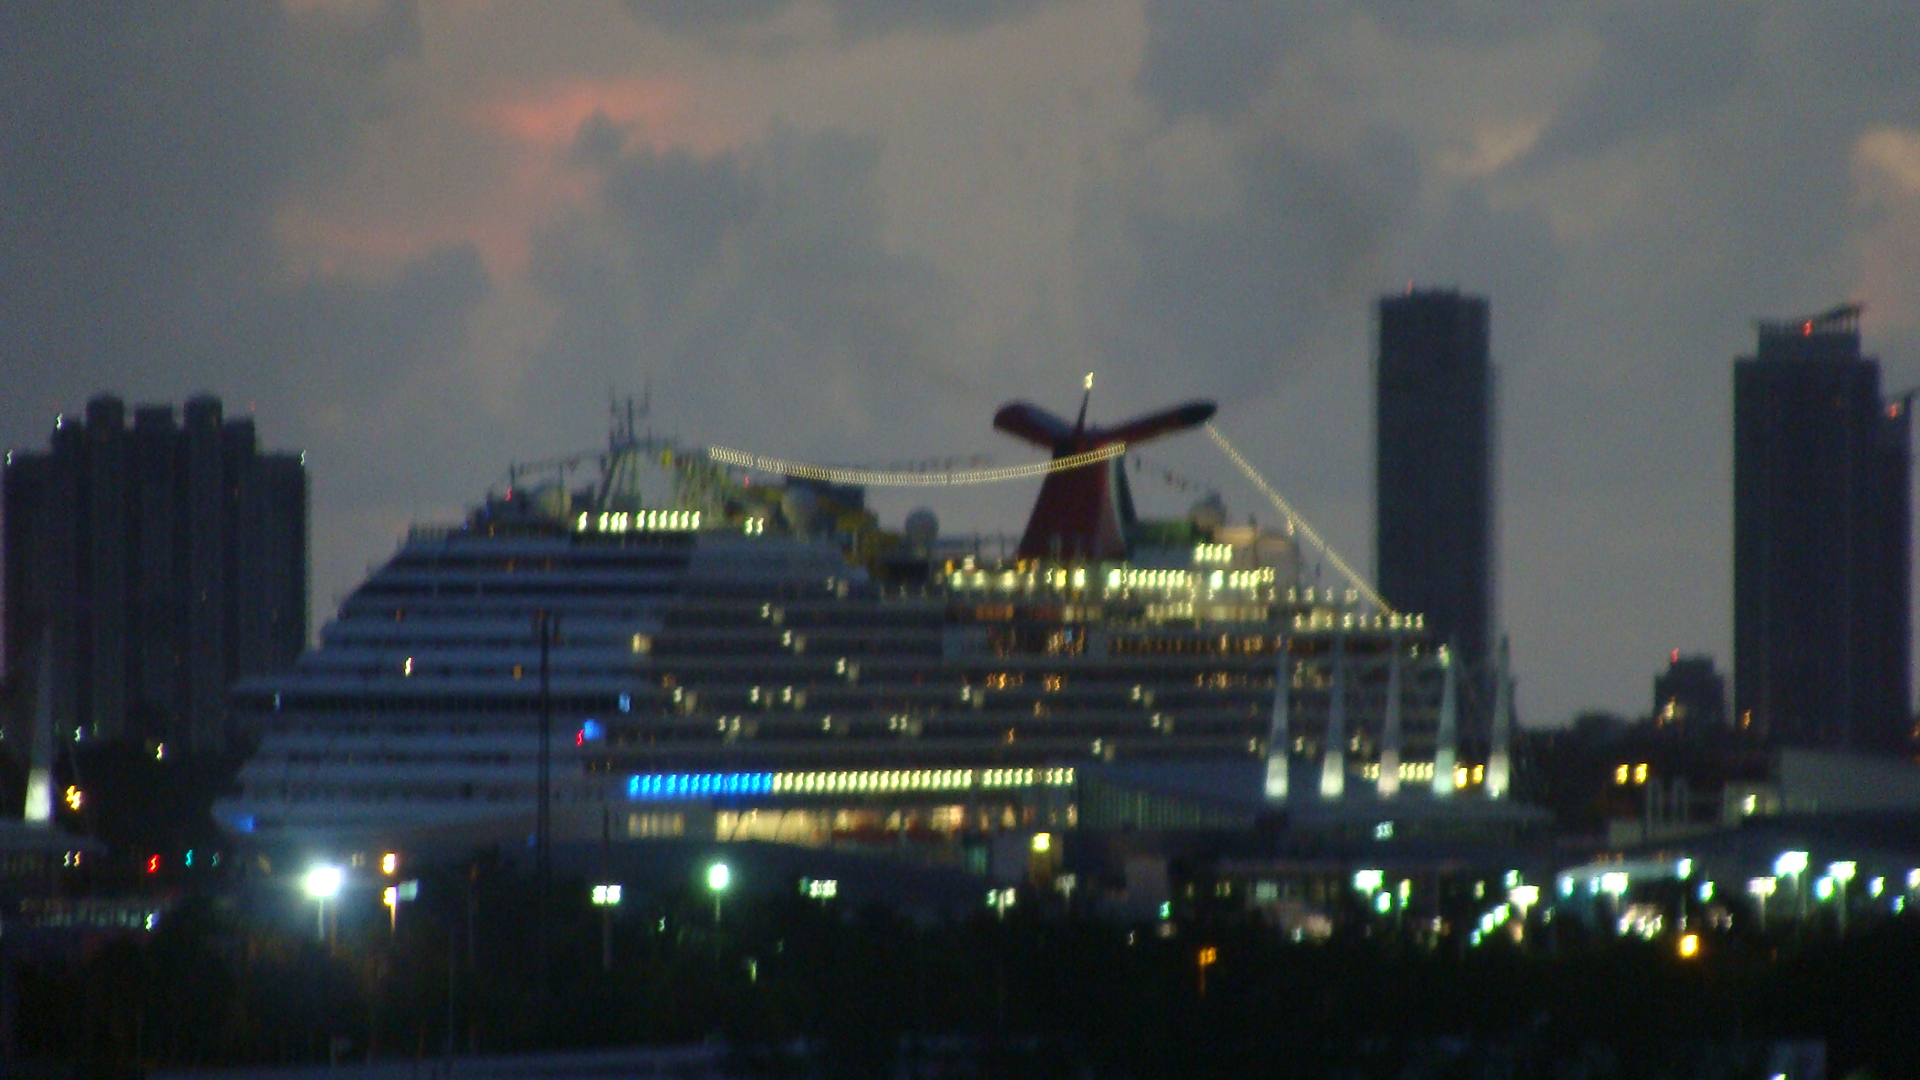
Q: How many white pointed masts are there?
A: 6